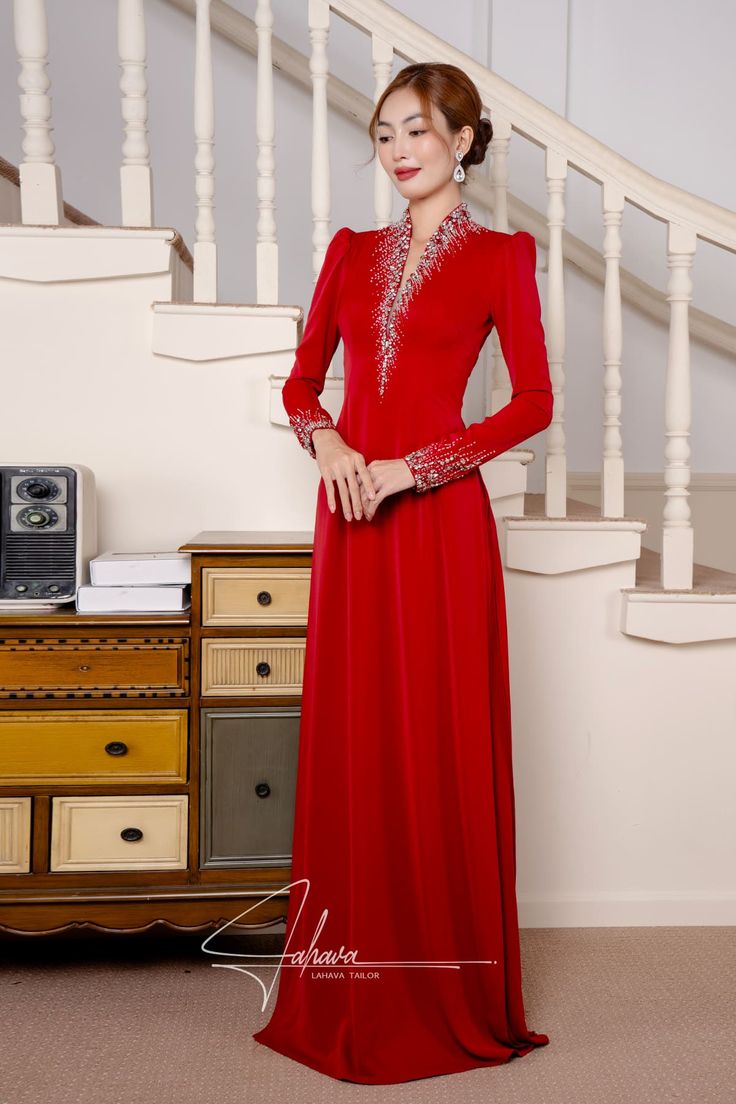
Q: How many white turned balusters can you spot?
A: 10